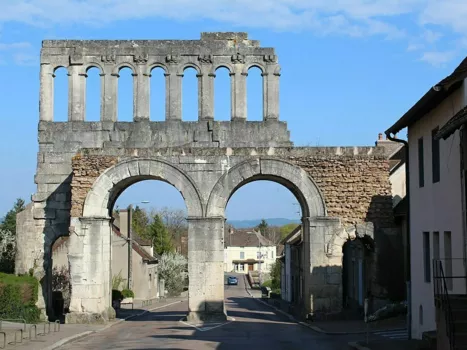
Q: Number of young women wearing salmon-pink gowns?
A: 0